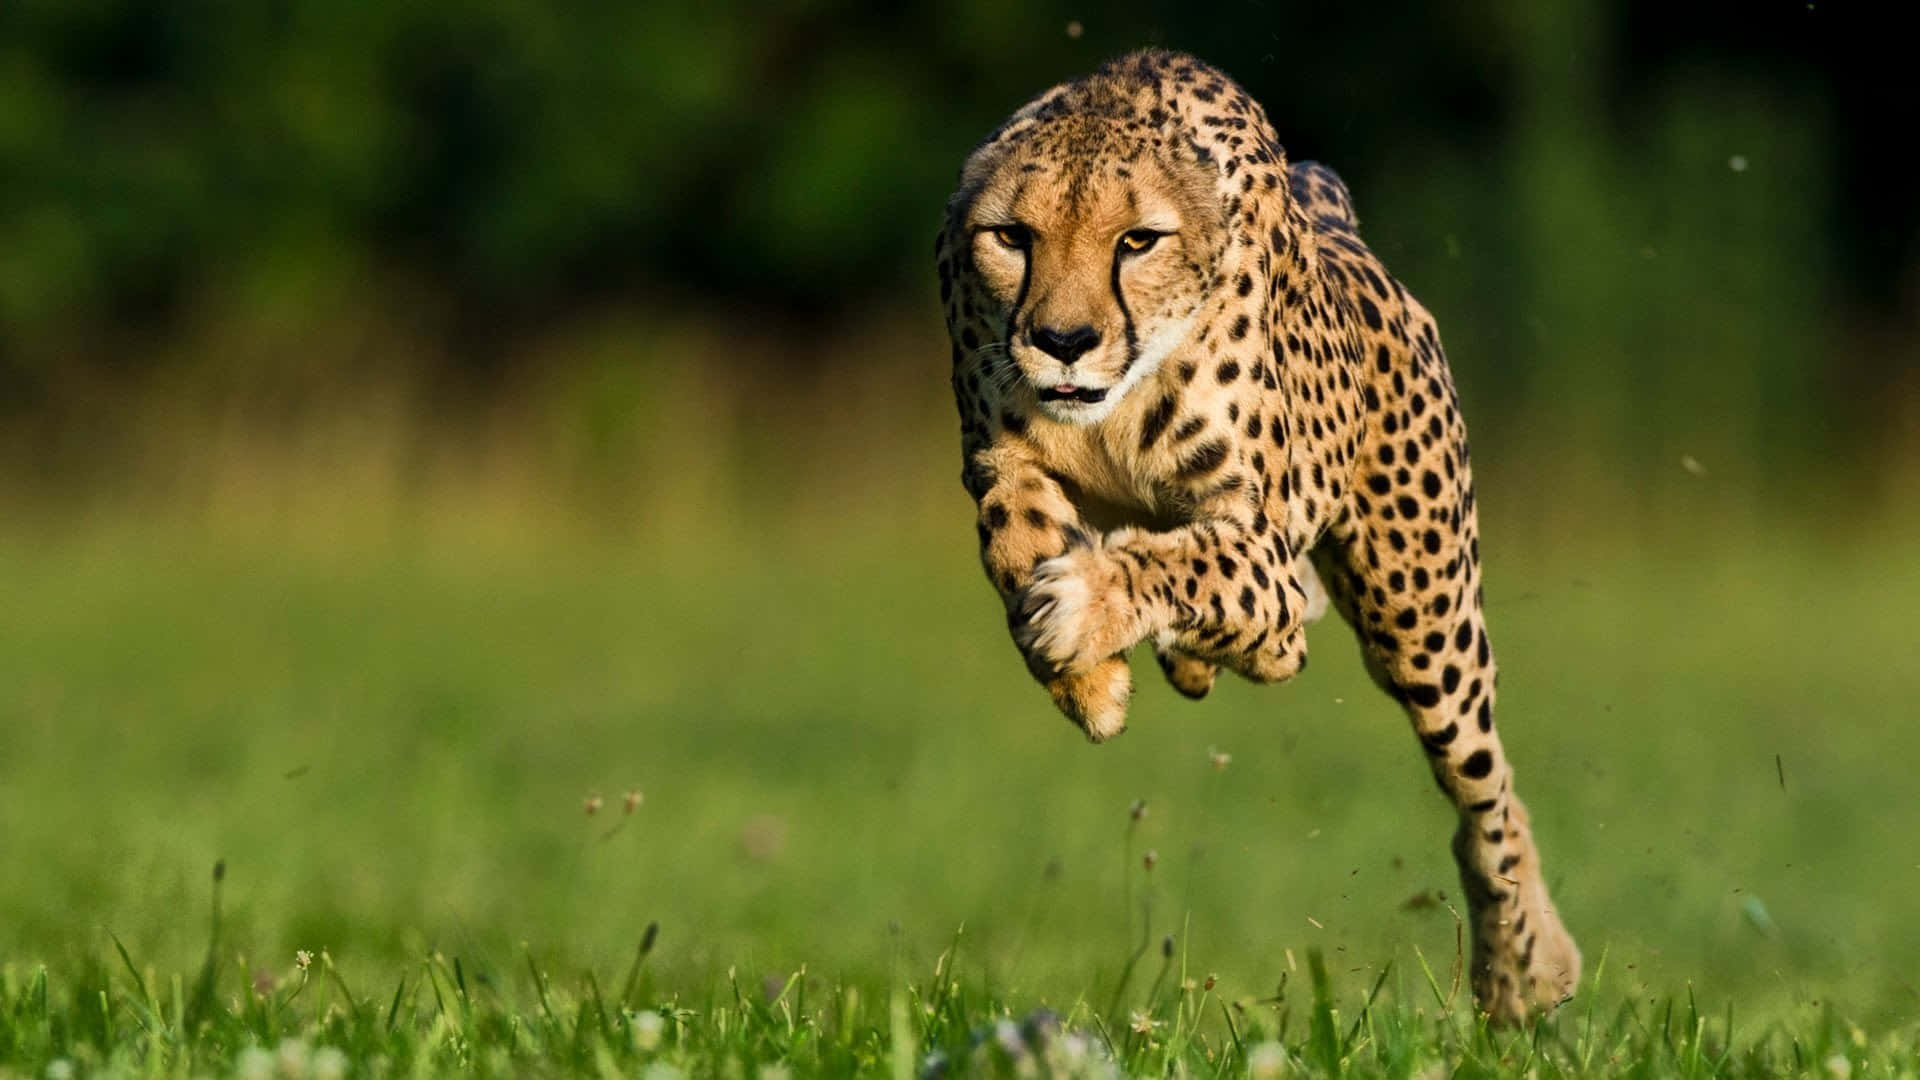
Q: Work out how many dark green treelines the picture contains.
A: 1